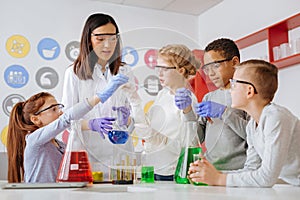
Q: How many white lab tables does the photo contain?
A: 1